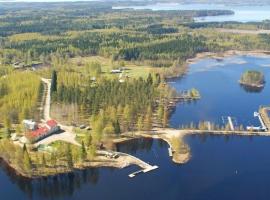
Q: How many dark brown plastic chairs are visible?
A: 0